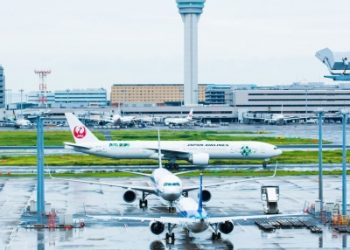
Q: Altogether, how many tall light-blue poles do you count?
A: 3